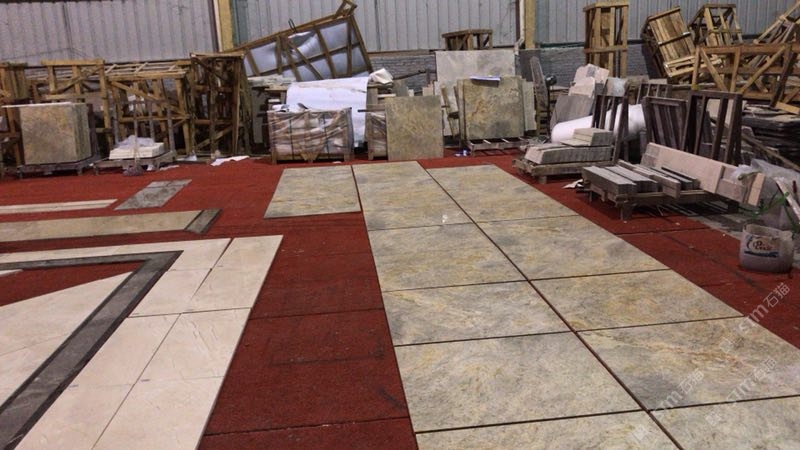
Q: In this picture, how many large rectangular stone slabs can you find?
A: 11